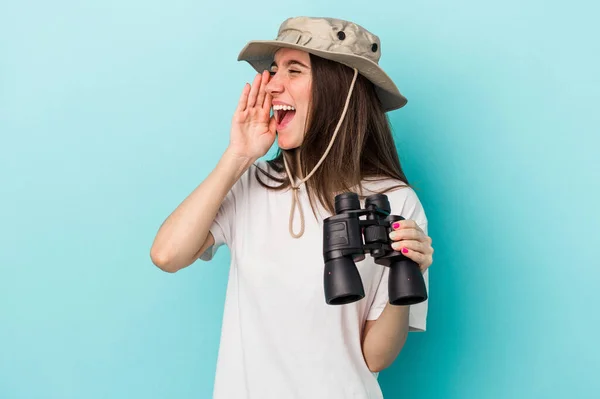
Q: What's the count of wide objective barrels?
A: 2